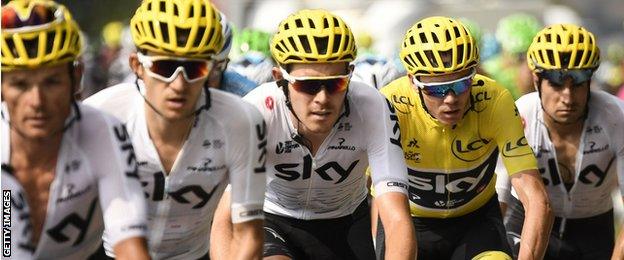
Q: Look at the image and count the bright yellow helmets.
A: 5